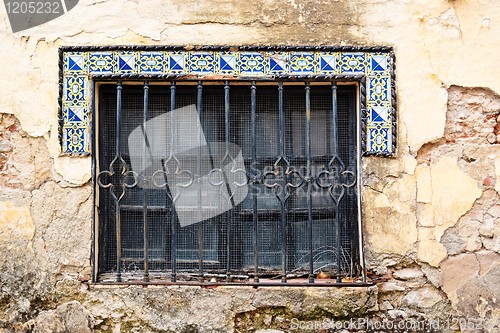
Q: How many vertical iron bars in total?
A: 9